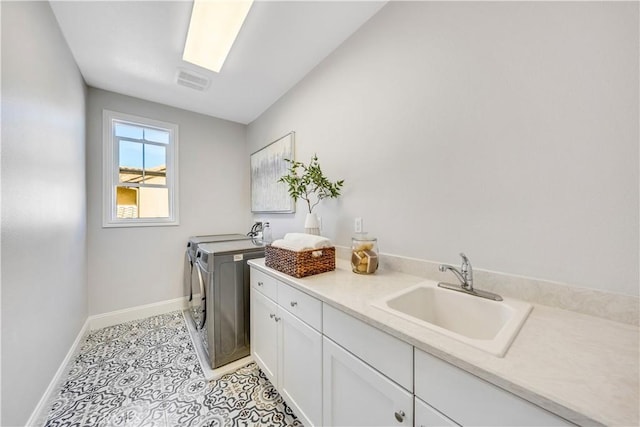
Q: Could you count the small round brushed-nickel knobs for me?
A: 5